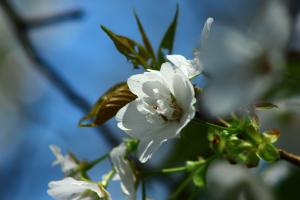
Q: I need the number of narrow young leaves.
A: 3